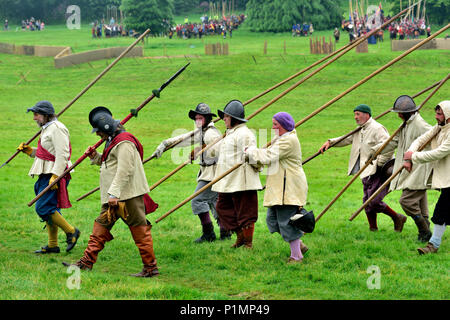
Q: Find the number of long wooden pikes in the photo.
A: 8